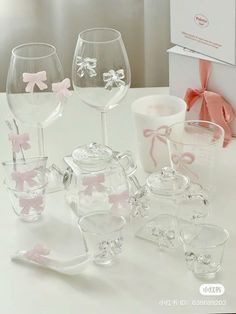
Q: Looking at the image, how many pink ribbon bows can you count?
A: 11